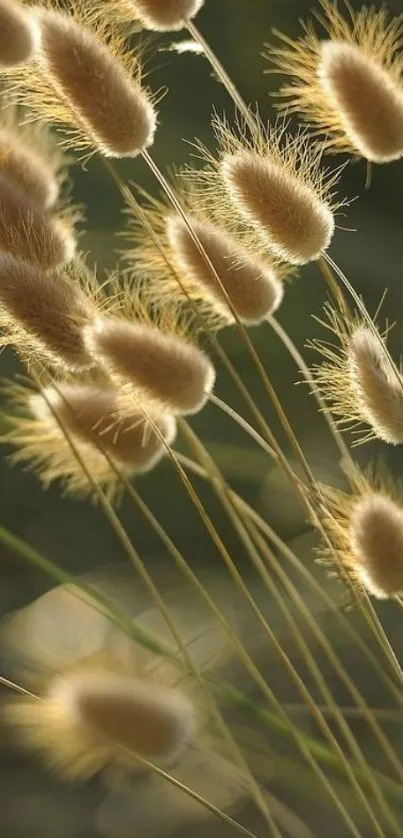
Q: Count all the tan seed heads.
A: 14